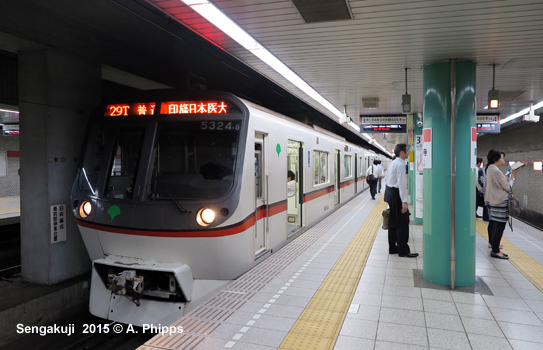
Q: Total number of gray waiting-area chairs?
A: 0